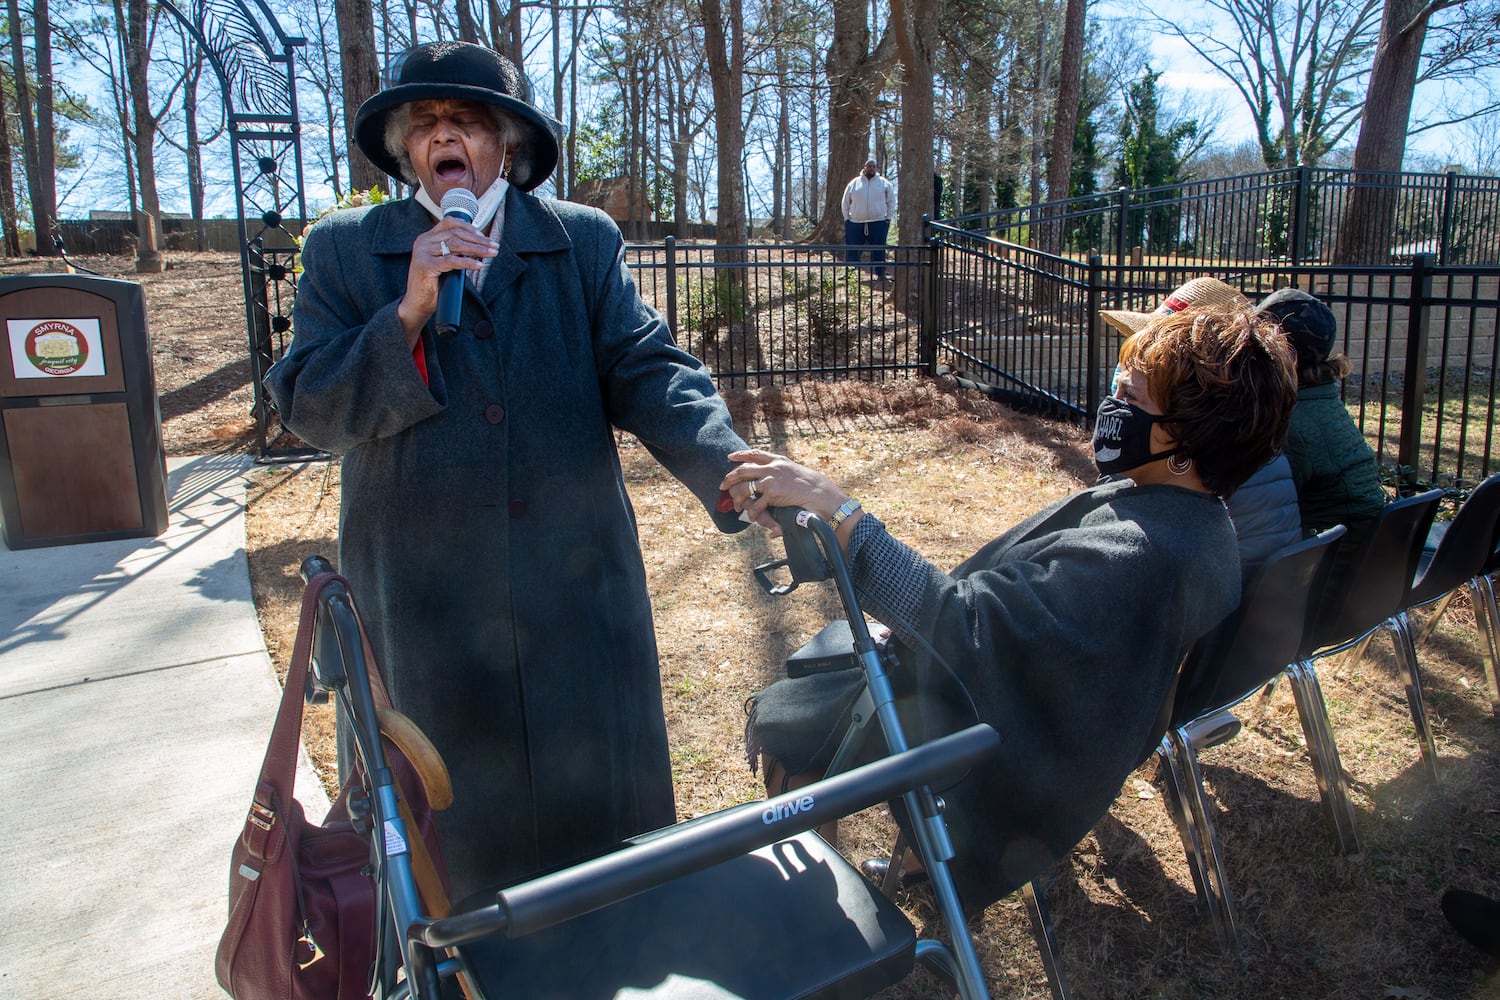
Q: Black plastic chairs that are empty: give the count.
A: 1